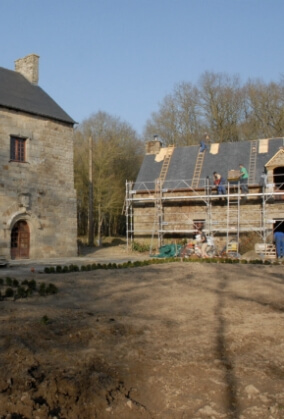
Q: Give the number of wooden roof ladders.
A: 3